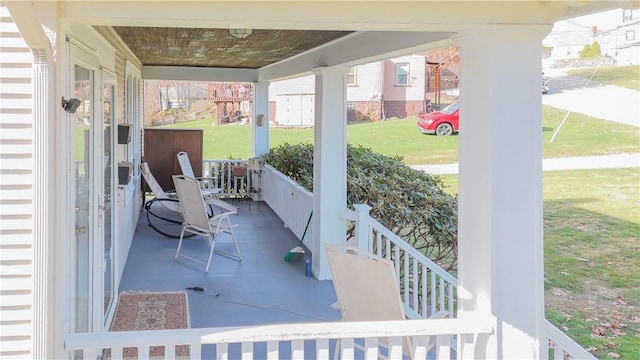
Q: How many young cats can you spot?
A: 0